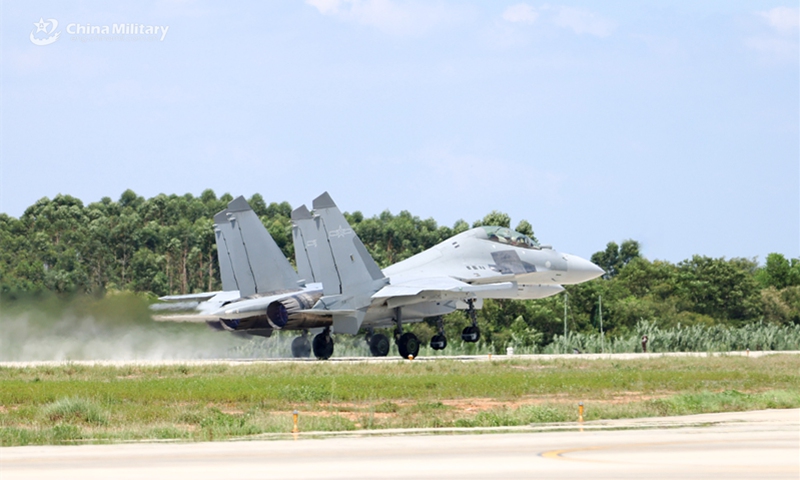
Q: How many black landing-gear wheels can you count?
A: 6